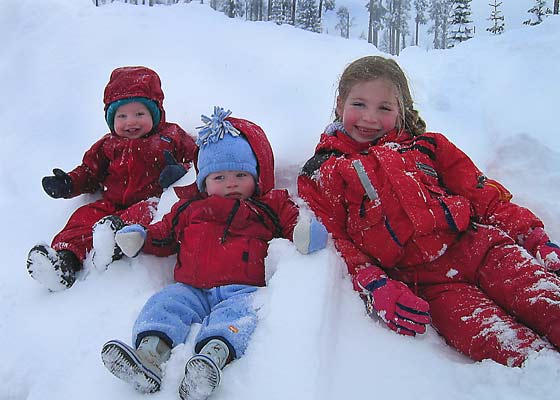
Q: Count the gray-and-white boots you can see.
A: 2